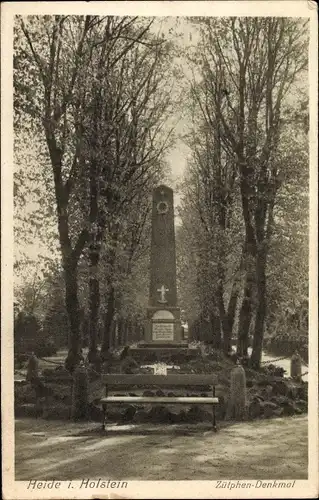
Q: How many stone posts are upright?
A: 4